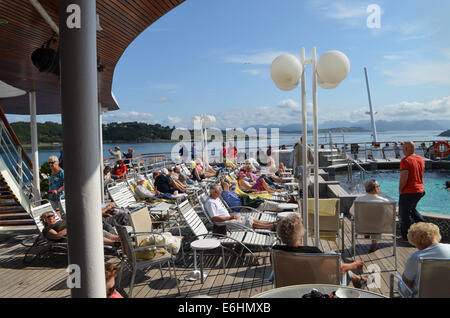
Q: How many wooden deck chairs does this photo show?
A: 0